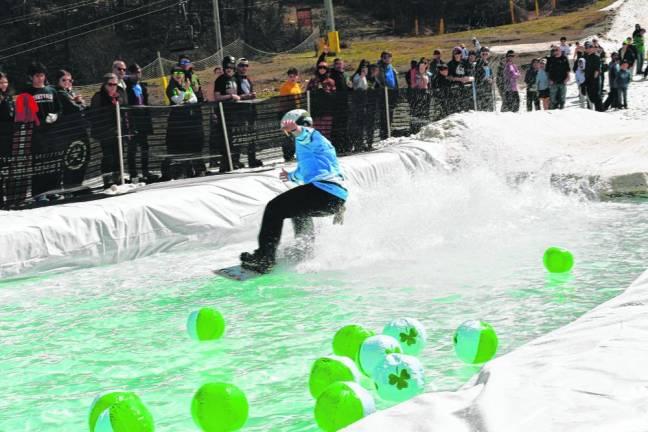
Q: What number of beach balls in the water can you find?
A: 11